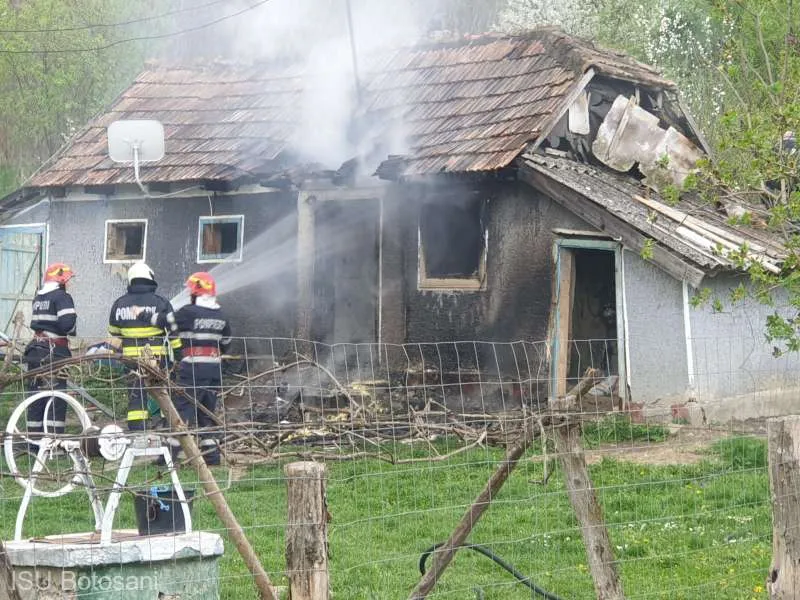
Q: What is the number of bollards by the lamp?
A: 0